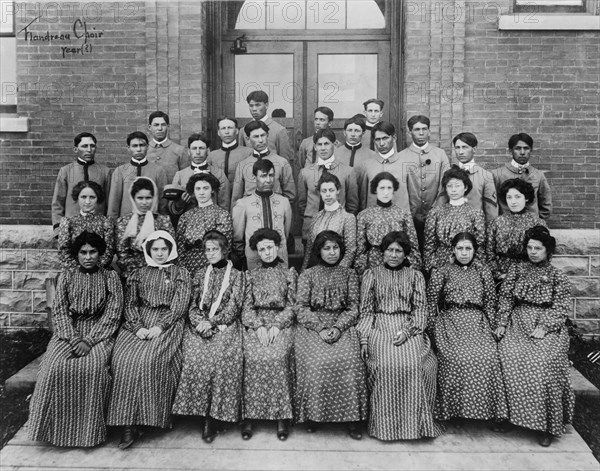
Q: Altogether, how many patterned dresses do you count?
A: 15